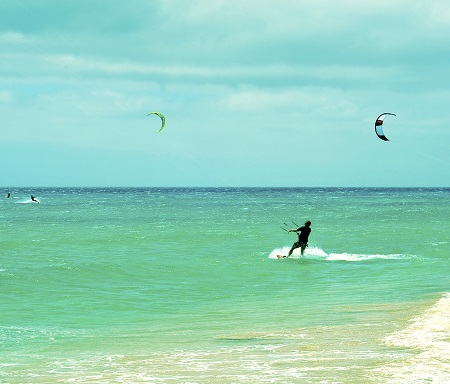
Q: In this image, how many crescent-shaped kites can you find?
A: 2